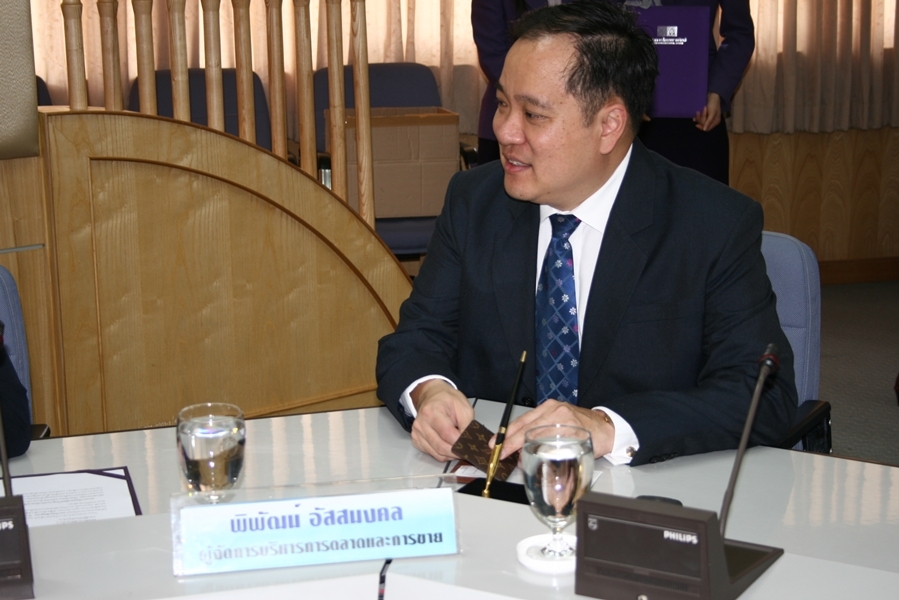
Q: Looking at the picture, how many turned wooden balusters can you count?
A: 10